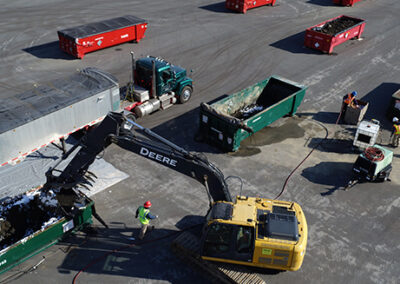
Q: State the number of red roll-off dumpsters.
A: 4